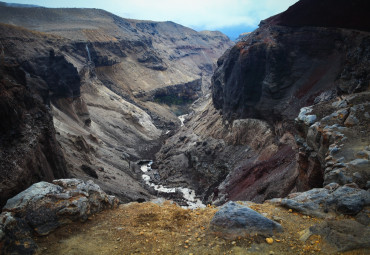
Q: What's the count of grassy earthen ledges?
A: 1